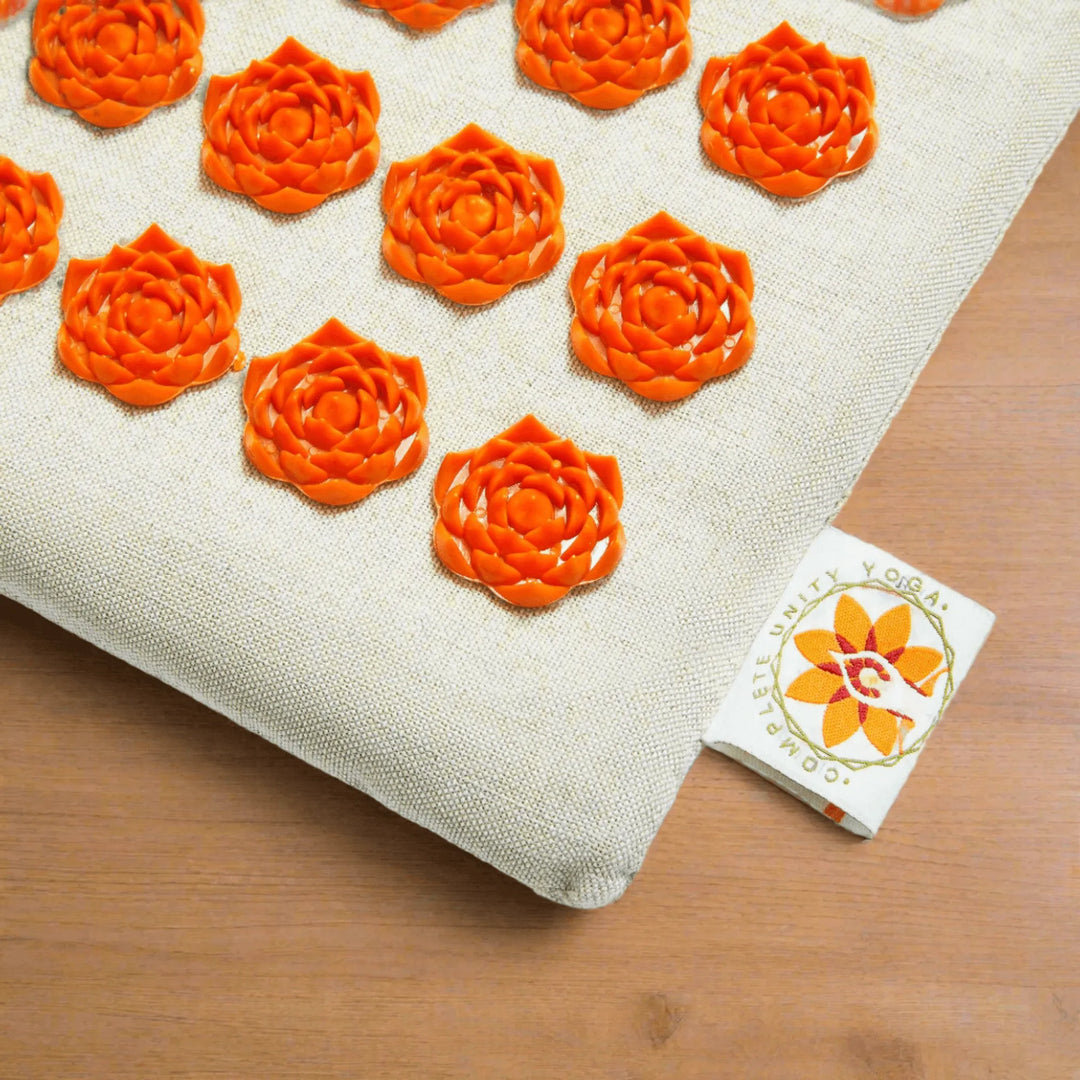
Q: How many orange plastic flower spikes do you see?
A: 13